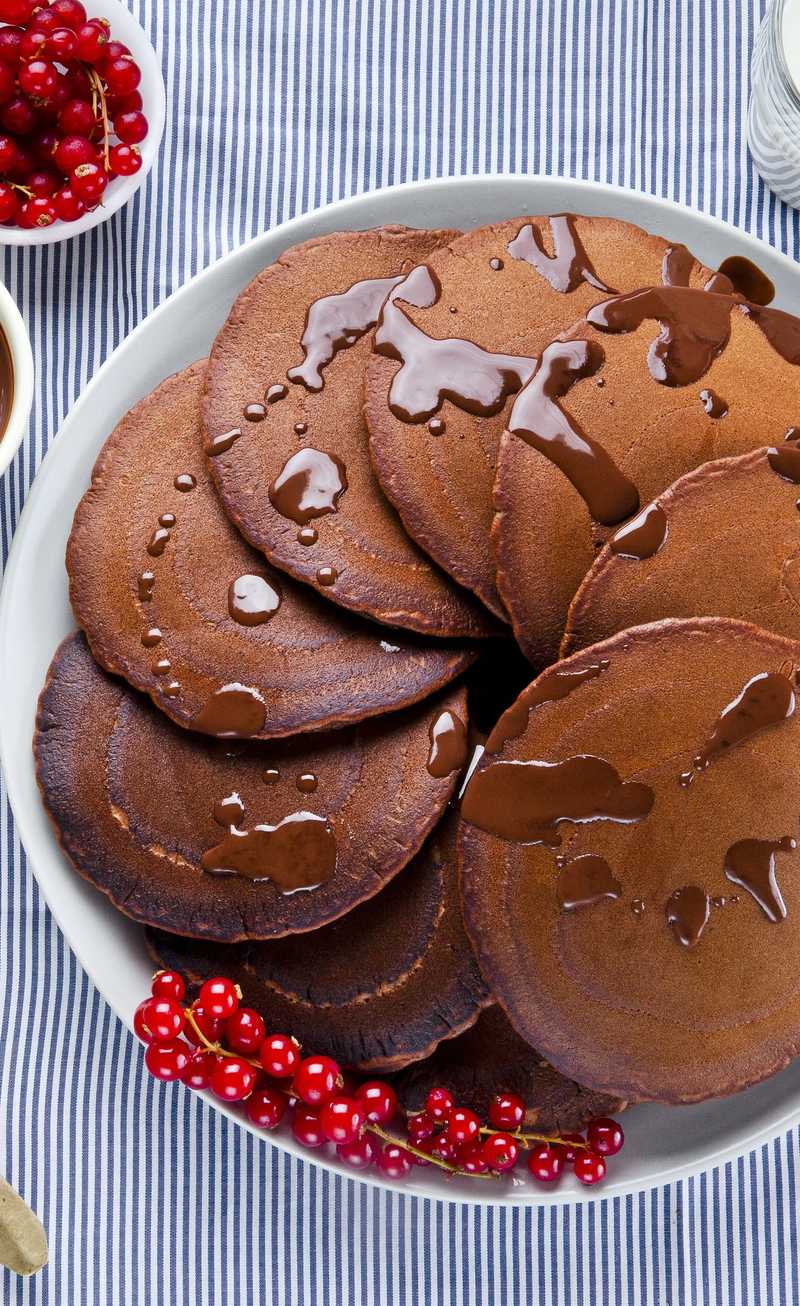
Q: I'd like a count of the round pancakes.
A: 9